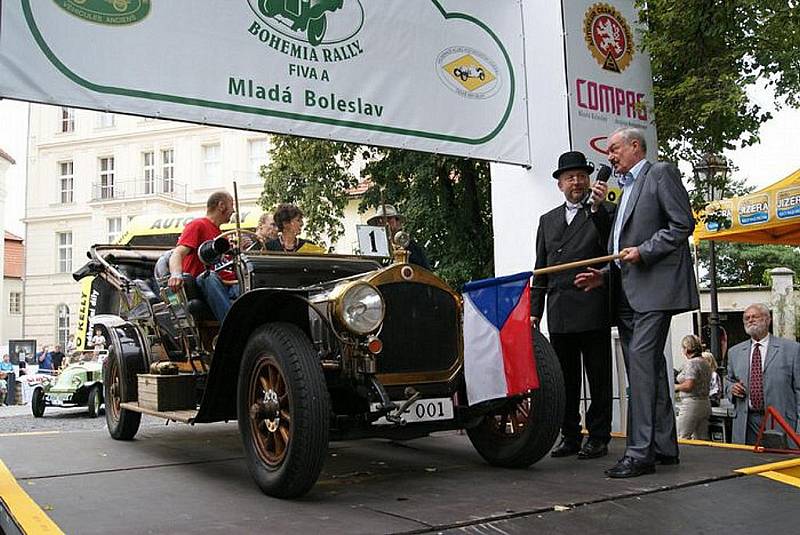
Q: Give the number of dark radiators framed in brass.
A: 1